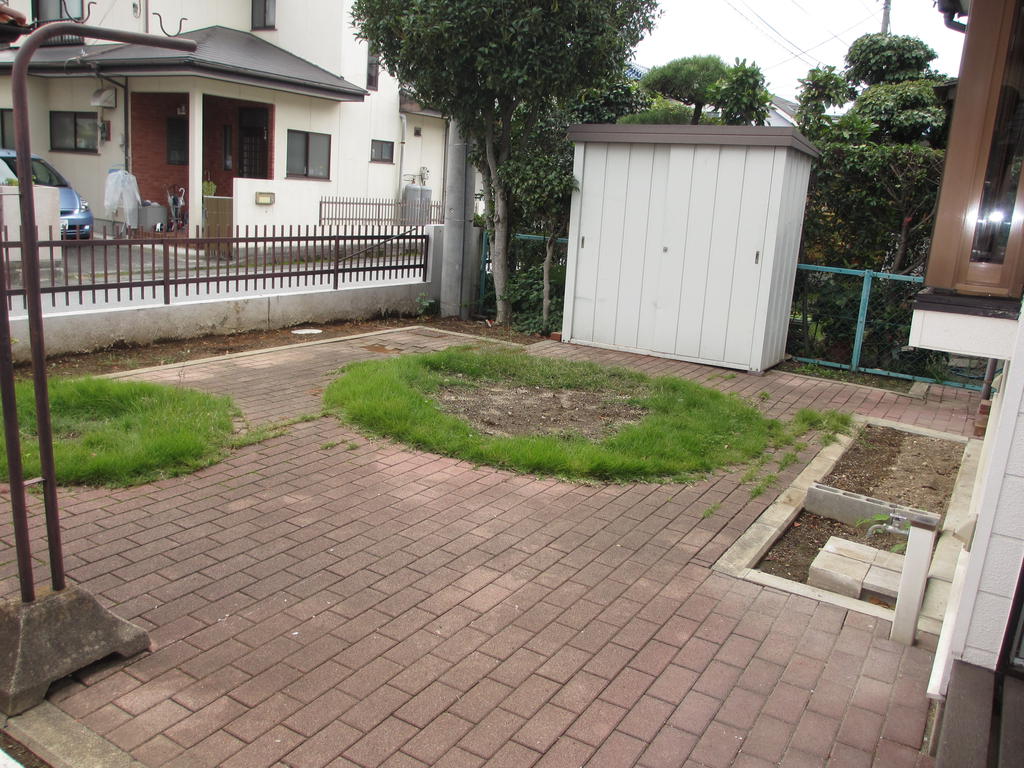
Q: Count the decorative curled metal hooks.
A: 2